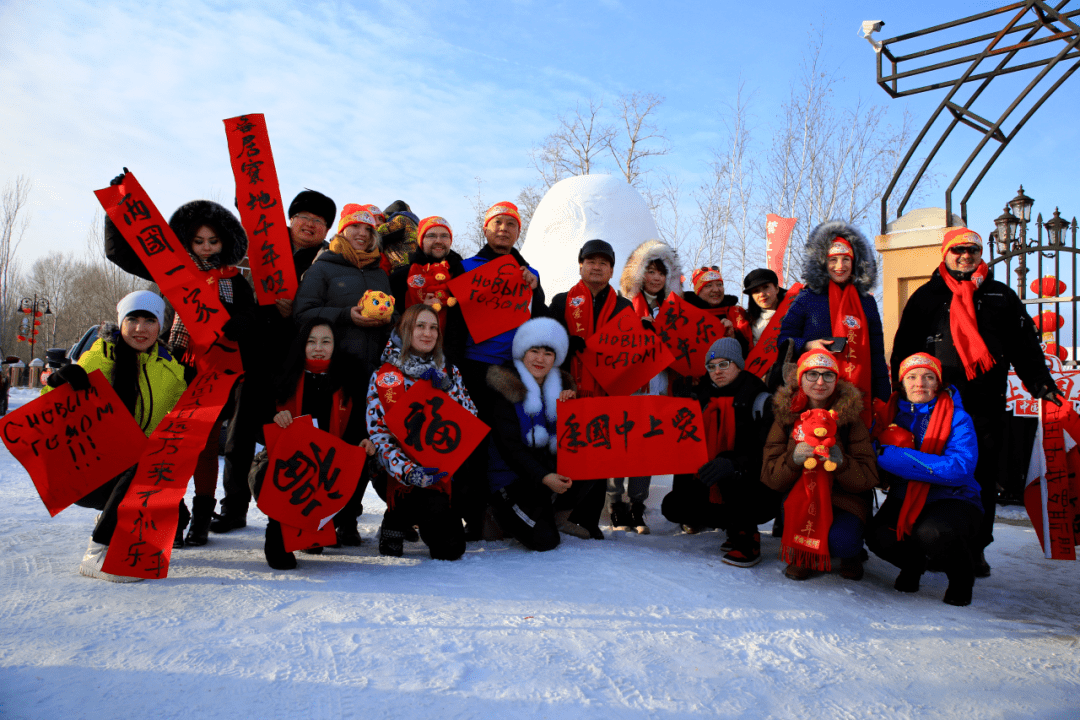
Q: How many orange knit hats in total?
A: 9